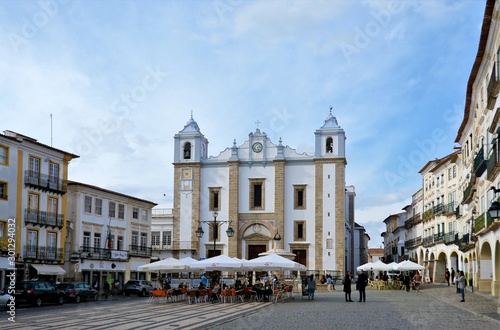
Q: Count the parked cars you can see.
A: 4